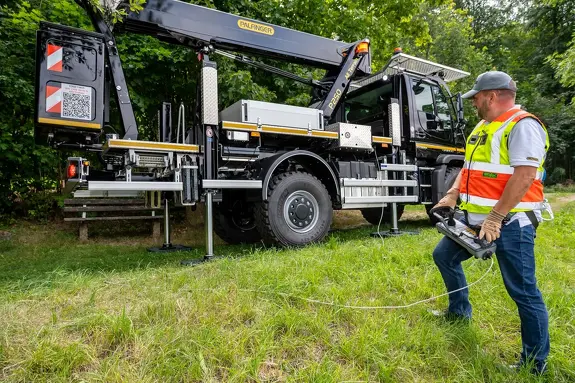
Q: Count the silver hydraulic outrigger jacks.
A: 3